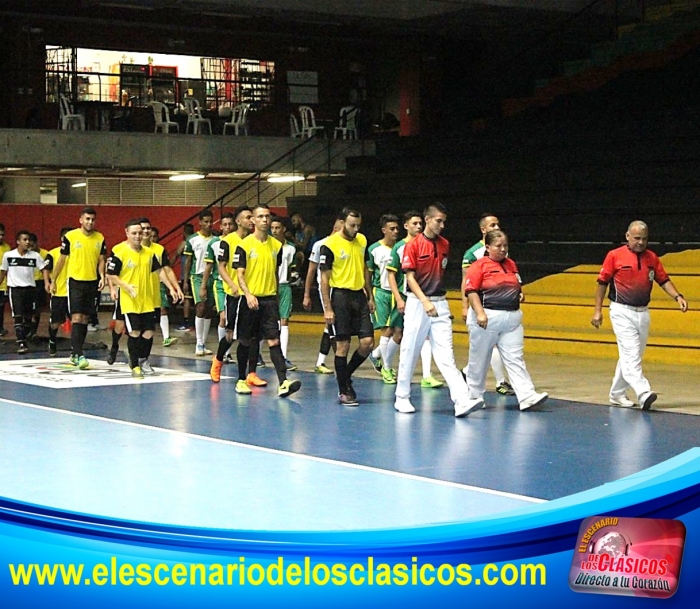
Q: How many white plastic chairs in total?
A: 7